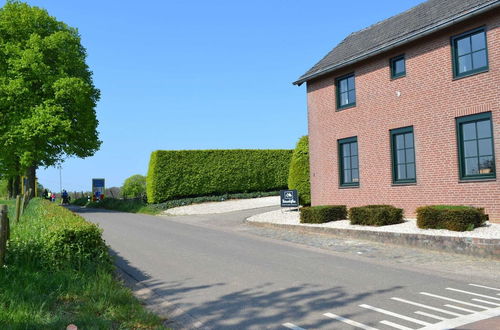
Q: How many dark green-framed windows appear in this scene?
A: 6